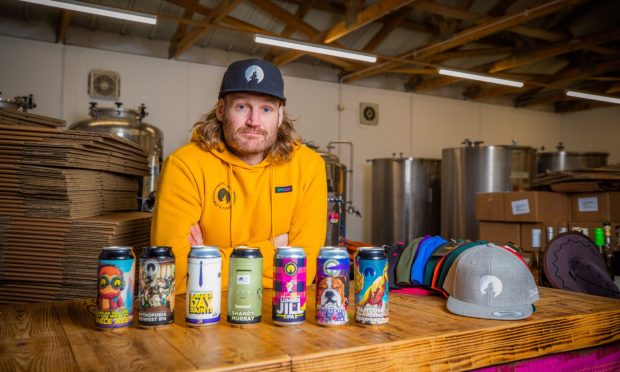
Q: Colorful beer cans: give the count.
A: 7